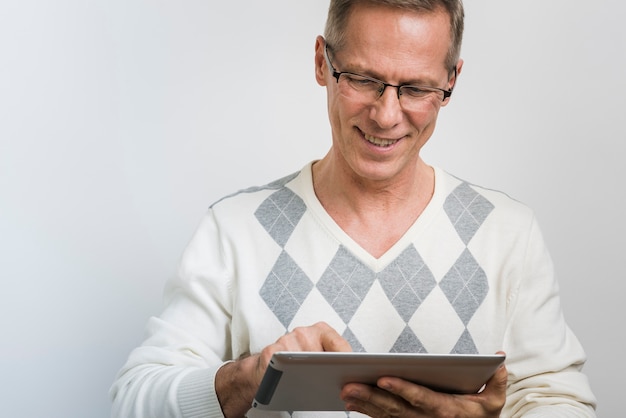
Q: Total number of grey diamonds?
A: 9